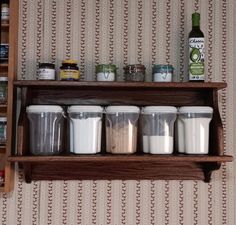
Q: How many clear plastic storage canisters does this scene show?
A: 5